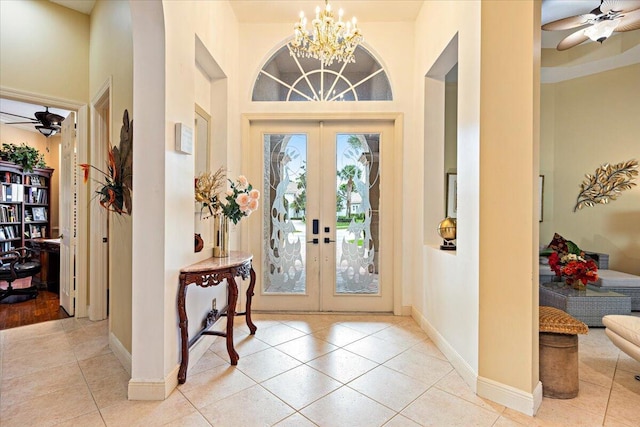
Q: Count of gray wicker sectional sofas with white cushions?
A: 1